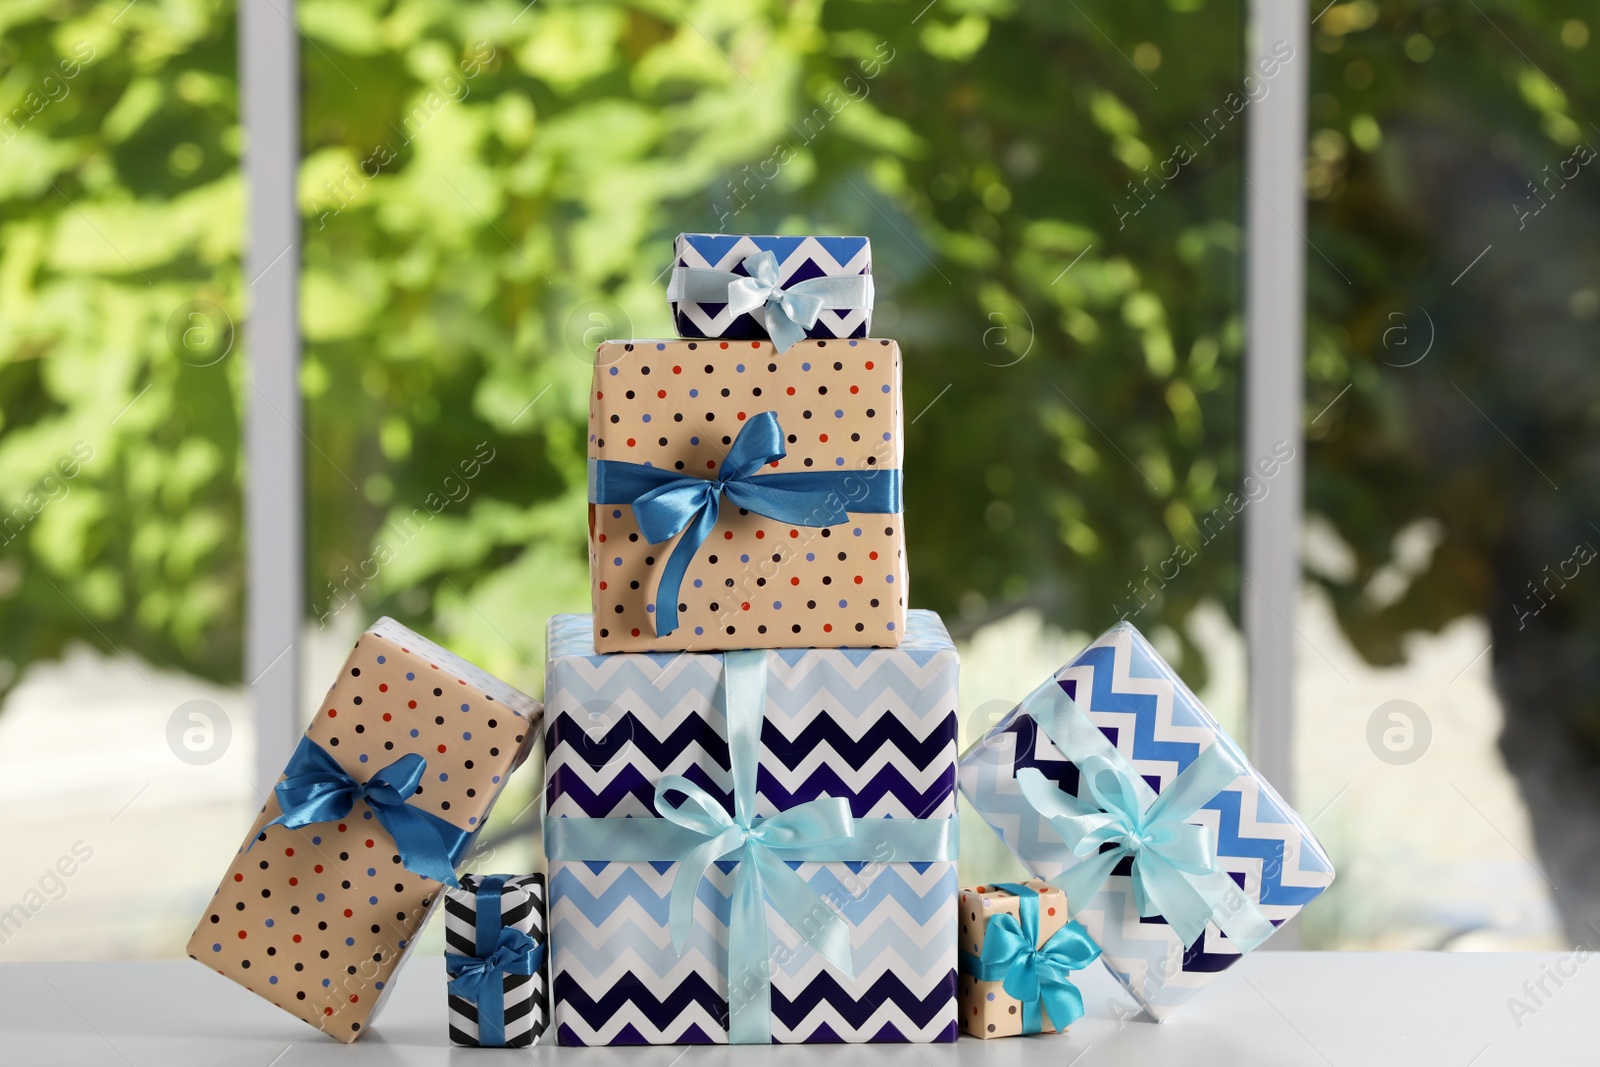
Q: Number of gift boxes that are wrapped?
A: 7